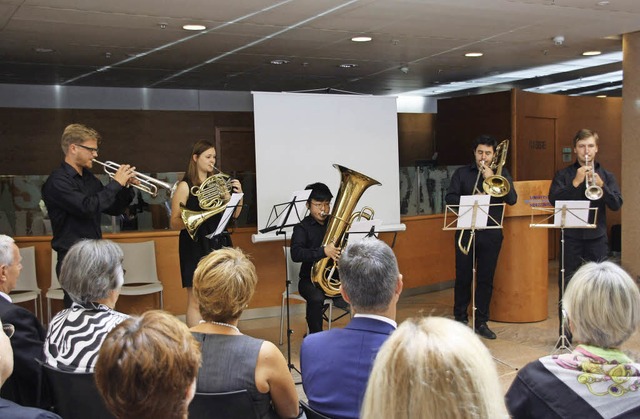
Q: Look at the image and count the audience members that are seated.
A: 8